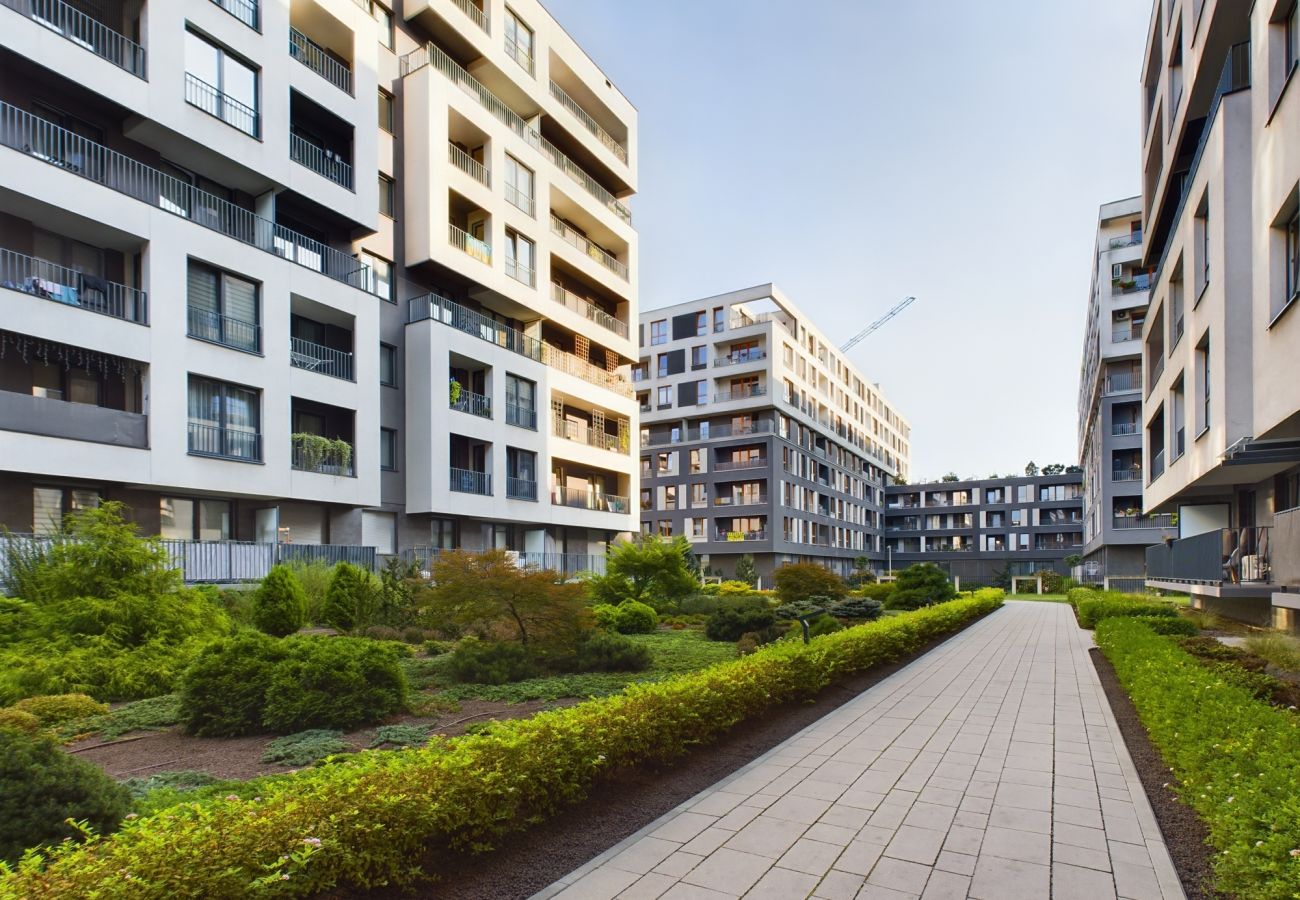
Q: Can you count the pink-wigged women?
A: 0